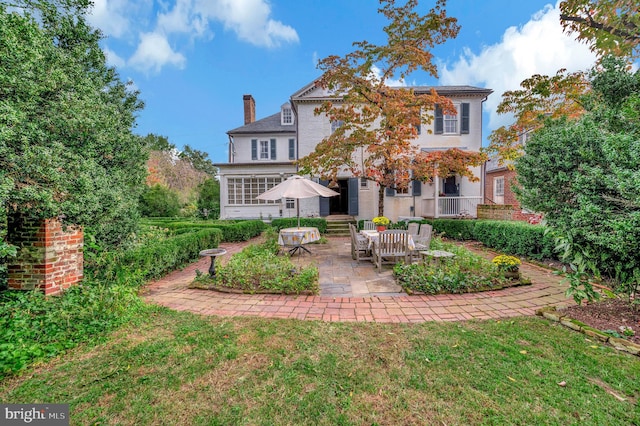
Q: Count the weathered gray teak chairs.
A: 6